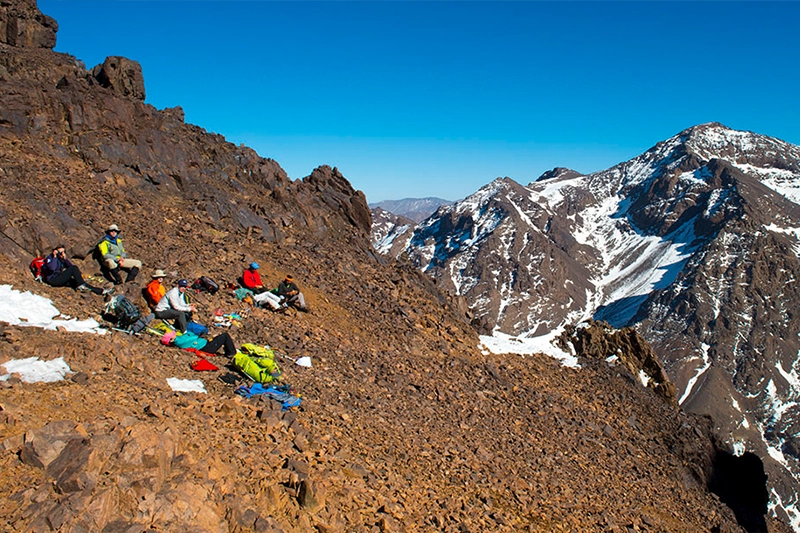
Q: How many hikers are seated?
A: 6